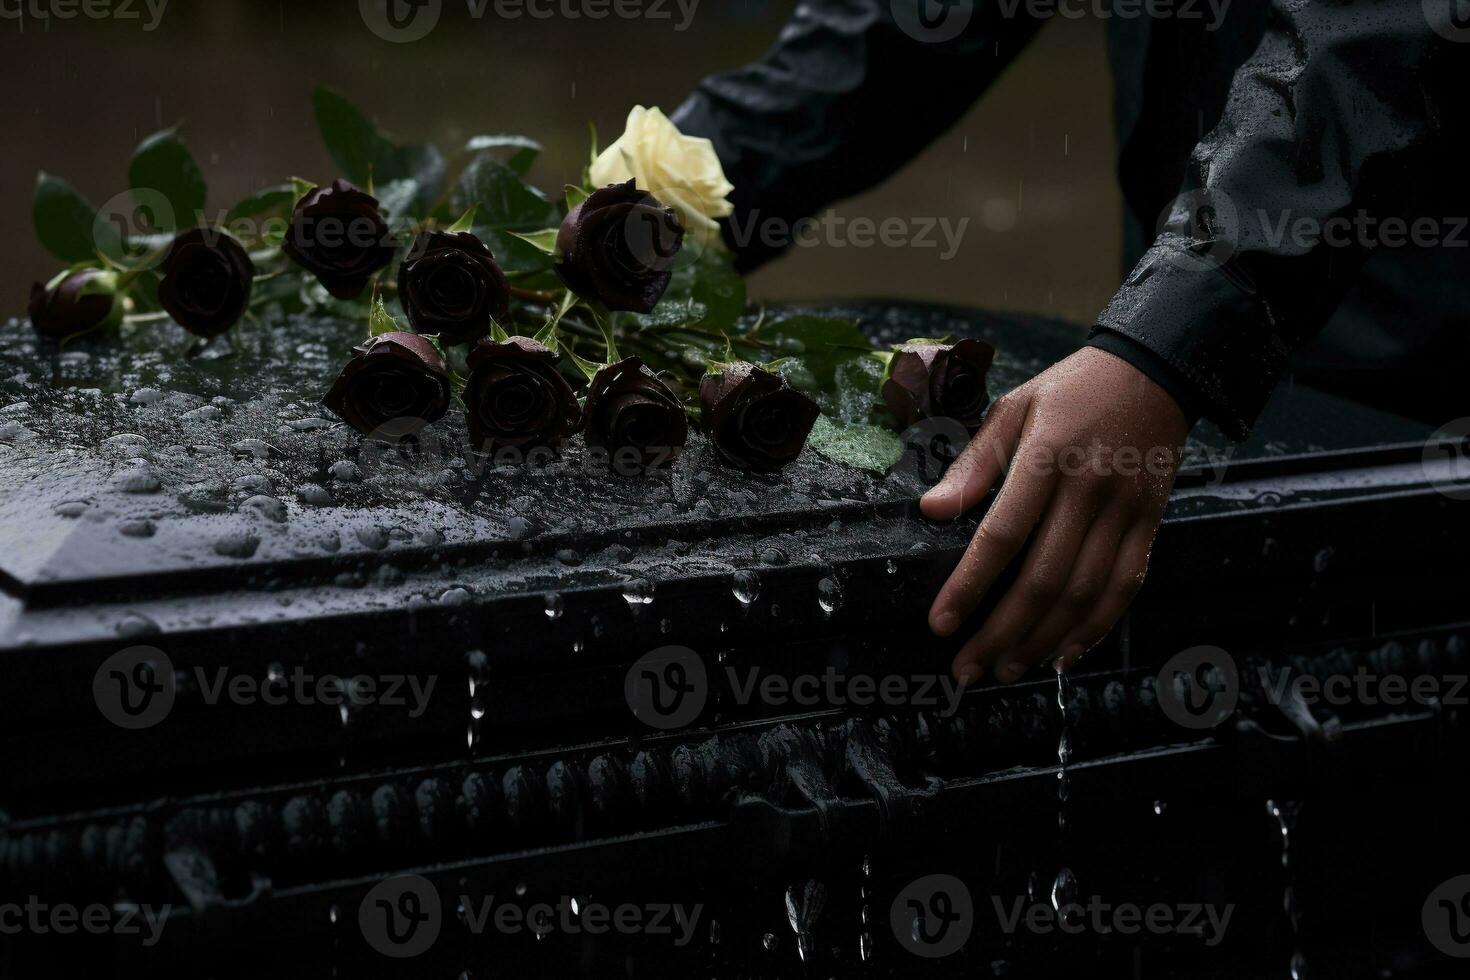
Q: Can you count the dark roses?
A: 10